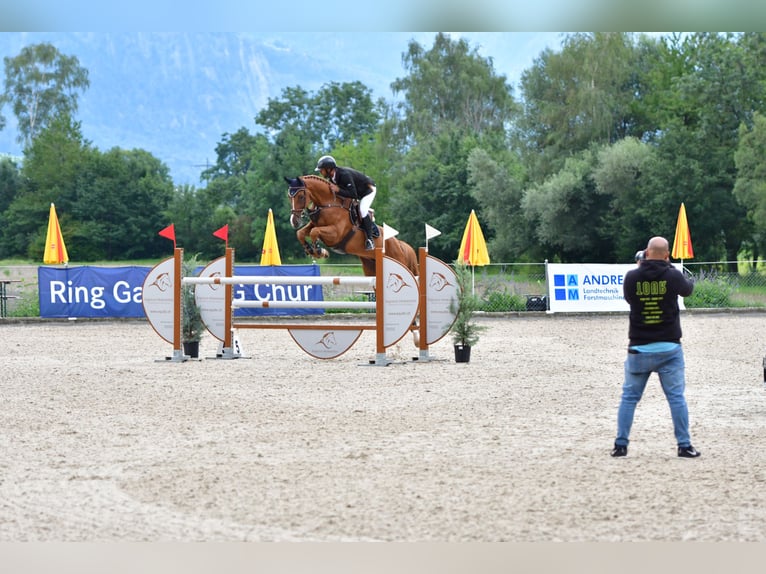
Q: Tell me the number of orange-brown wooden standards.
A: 4